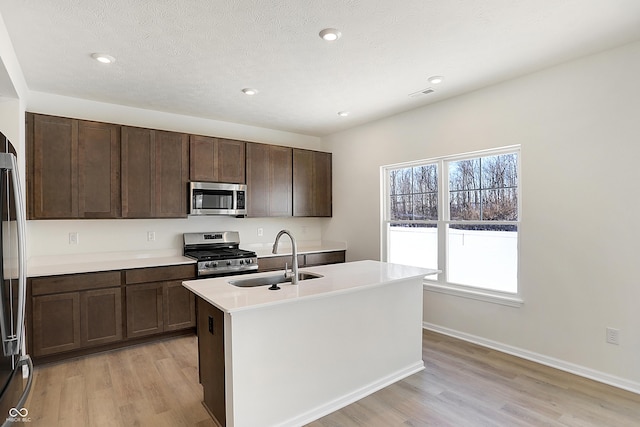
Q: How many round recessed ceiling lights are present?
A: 5